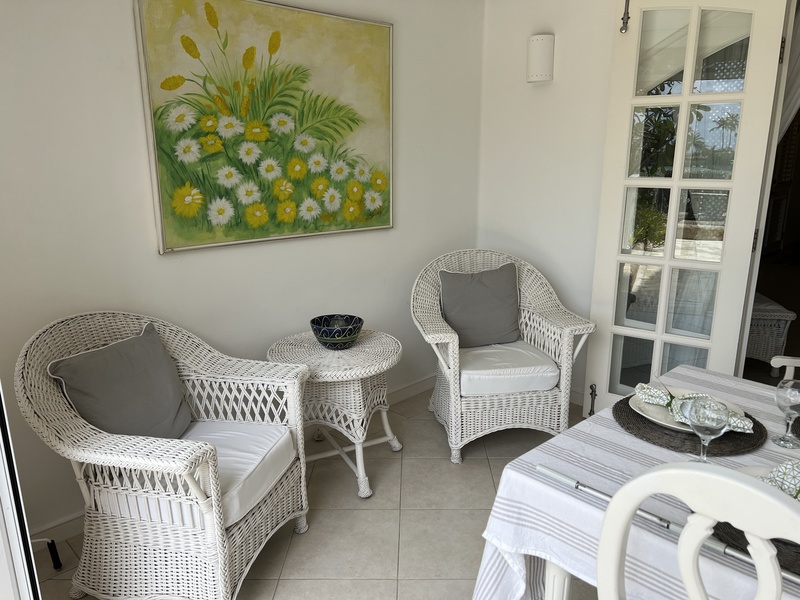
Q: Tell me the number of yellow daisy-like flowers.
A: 12